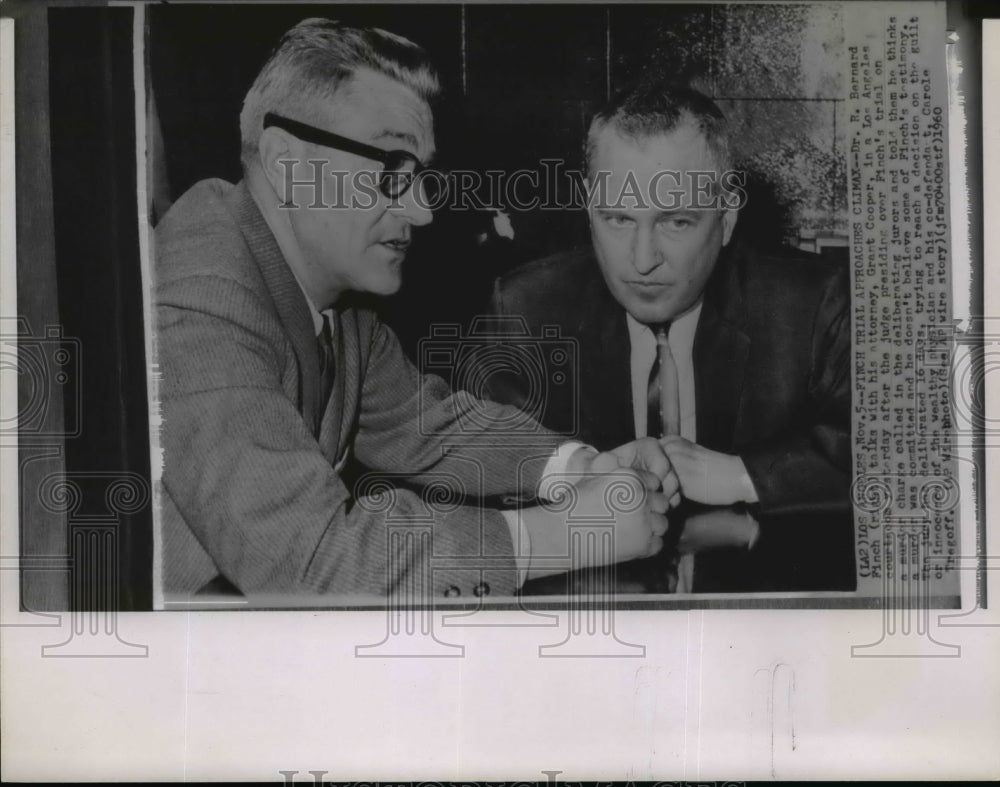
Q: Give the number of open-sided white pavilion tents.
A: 0